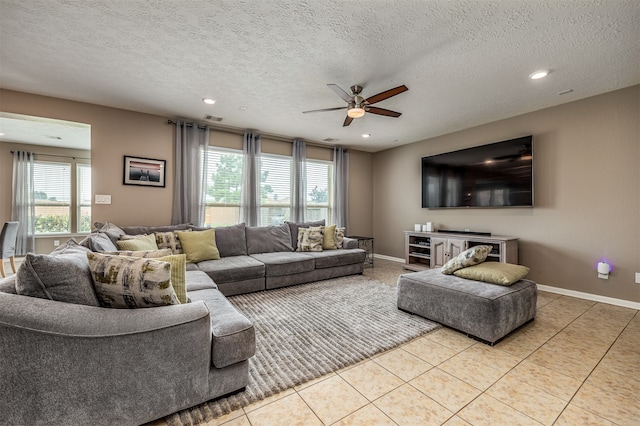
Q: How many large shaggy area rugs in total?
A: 1